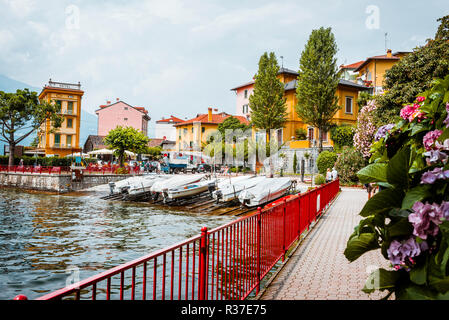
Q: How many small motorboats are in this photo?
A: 7